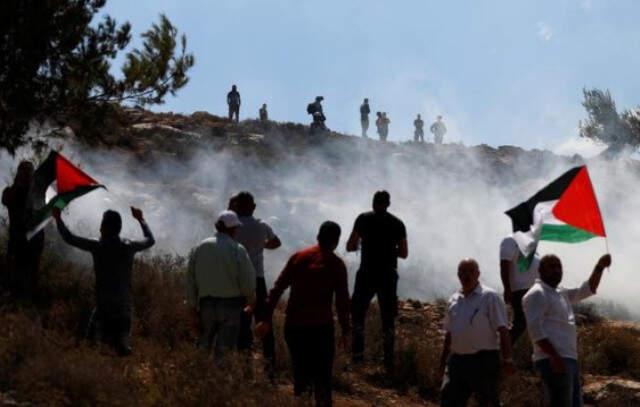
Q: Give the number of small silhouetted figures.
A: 8